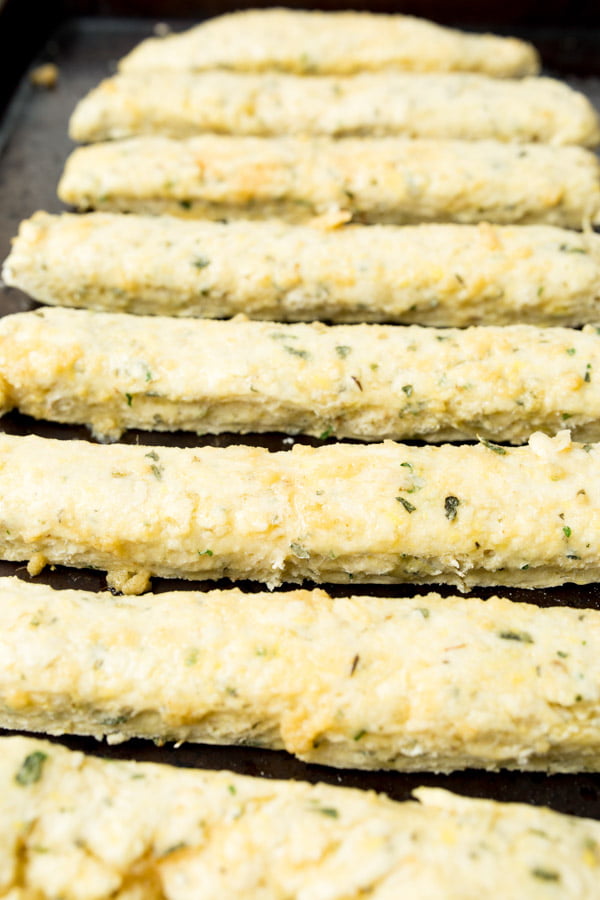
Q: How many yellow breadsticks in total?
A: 8